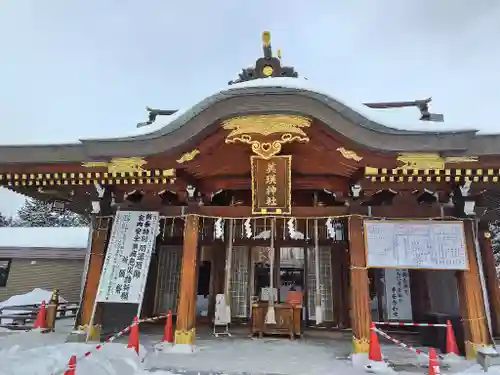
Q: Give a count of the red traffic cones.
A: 7